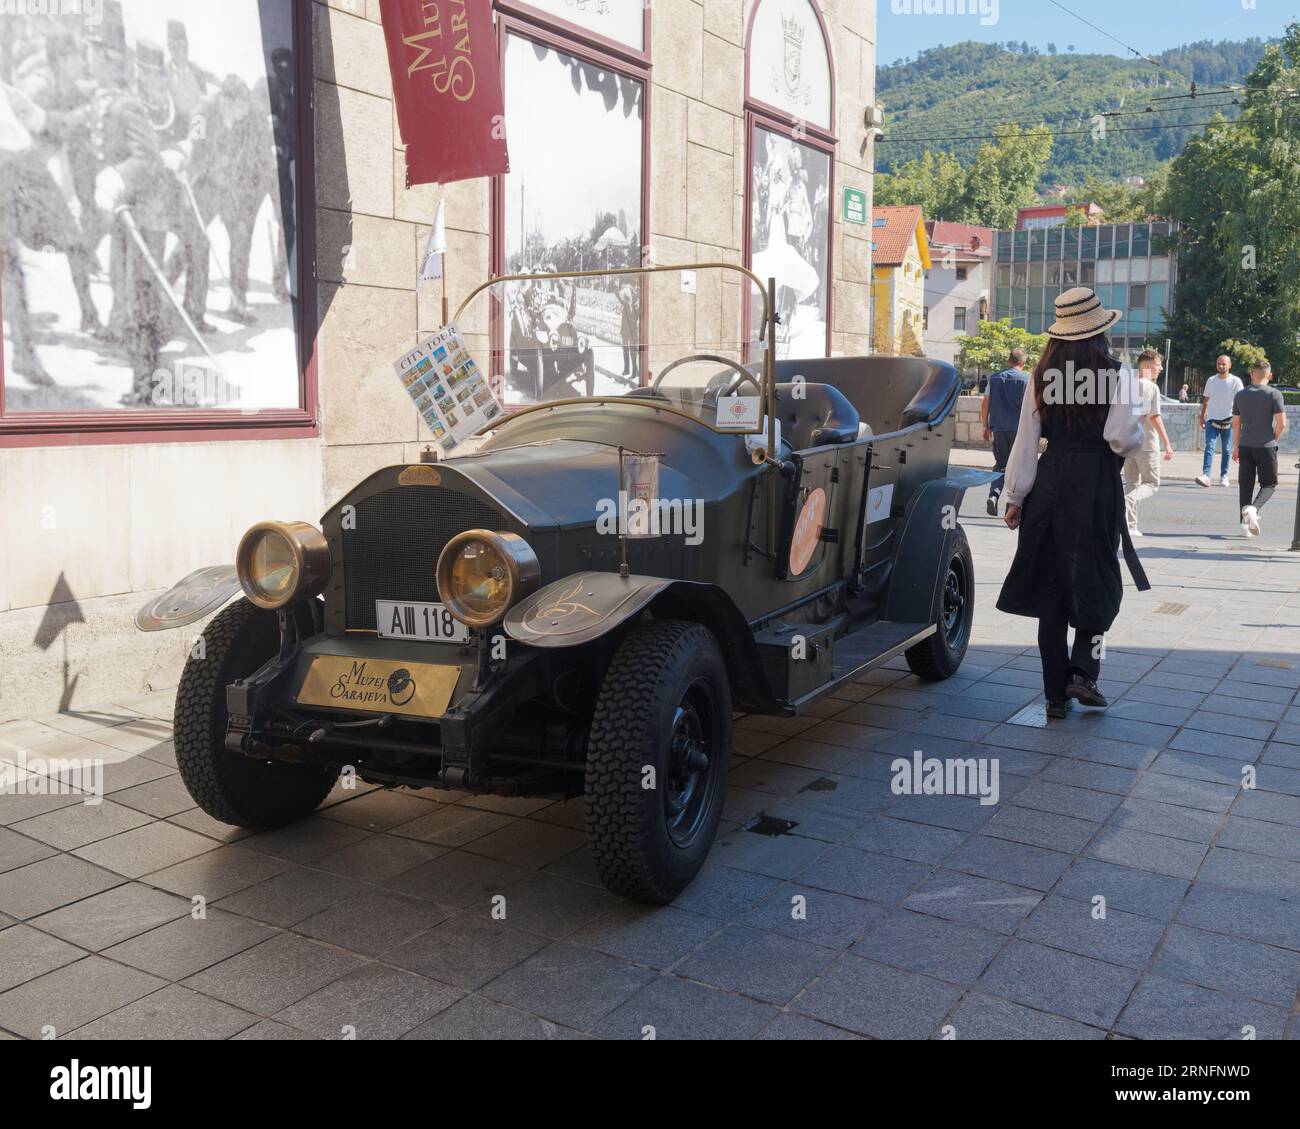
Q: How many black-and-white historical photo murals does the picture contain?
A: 3